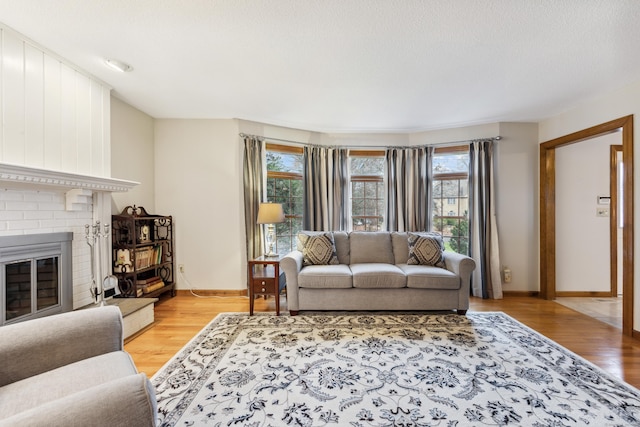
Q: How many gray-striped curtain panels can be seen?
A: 4